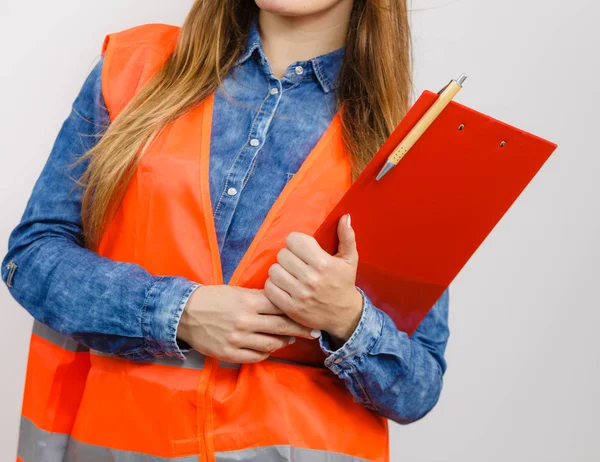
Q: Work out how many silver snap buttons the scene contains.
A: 4